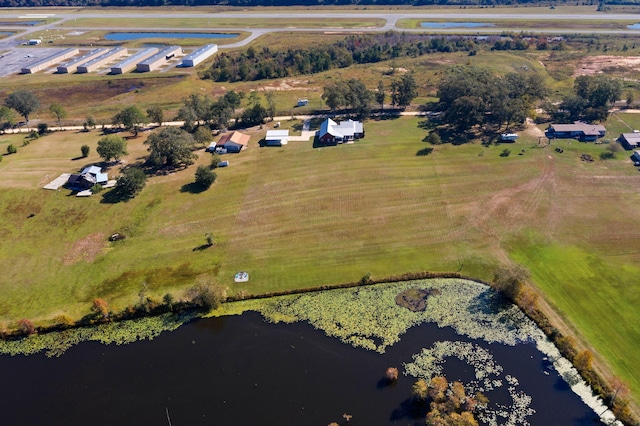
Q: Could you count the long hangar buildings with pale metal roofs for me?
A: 6